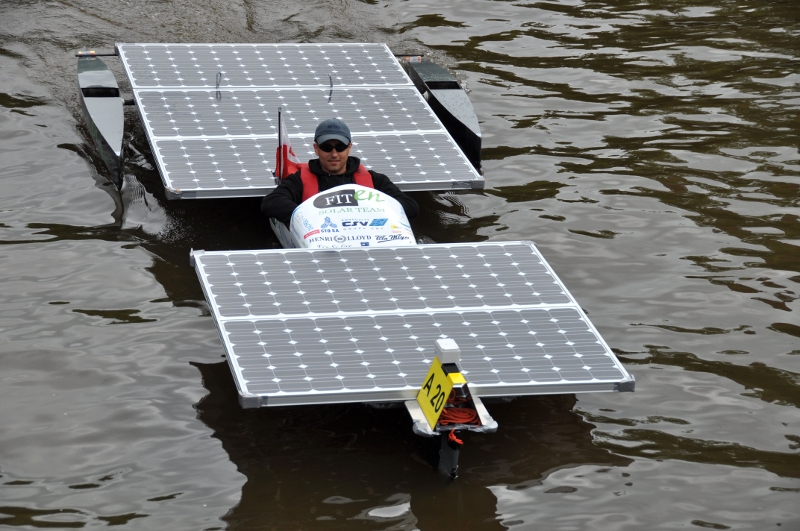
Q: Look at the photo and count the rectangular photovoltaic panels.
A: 5